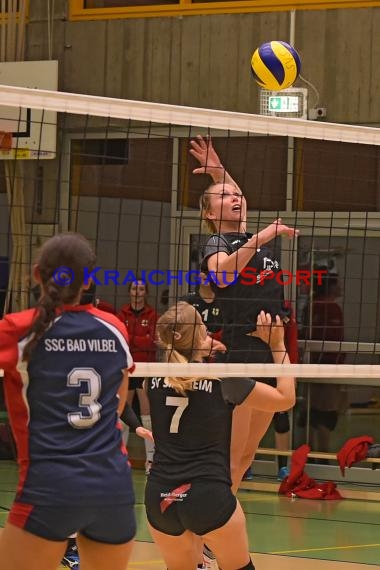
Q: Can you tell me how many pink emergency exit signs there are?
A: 0